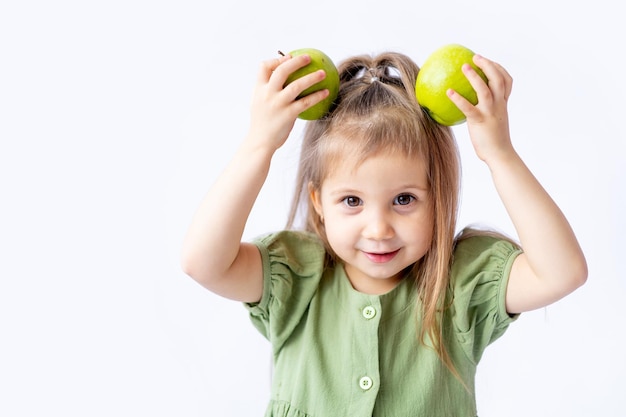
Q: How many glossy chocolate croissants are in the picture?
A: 0